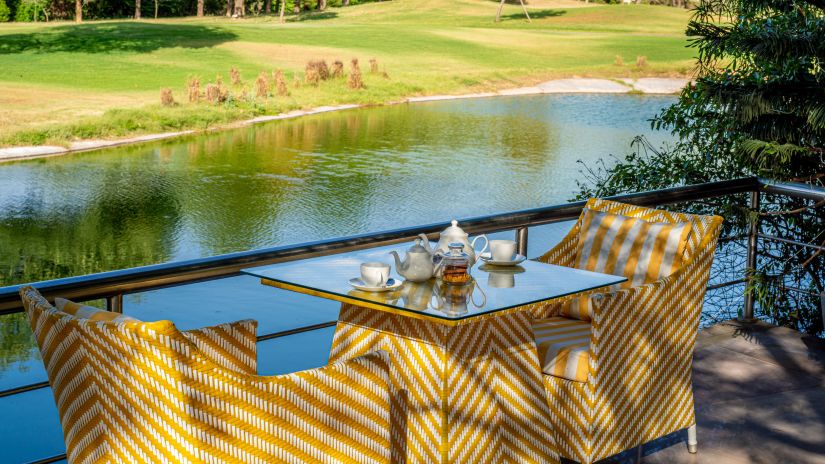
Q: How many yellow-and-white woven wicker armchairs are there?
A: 2